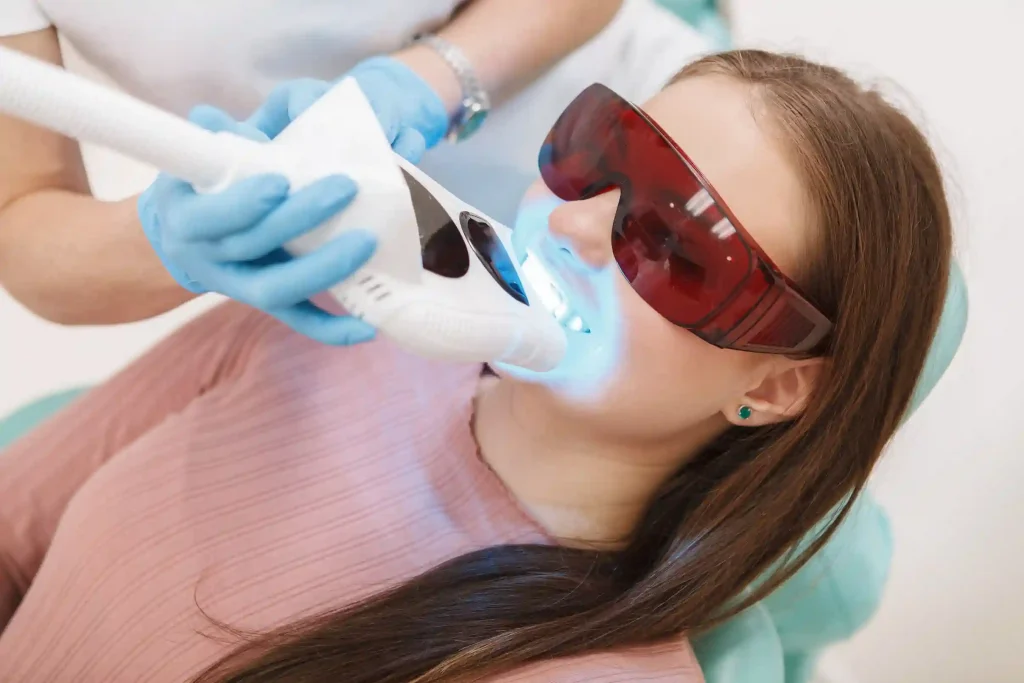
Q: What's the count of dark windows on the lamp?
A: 2